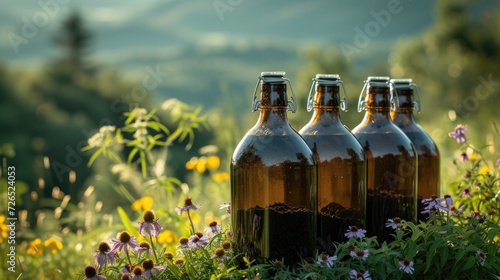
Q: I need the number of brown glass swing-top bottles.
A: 4